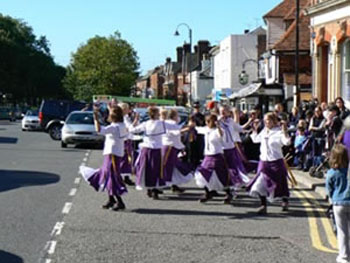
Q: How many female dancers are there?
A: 8